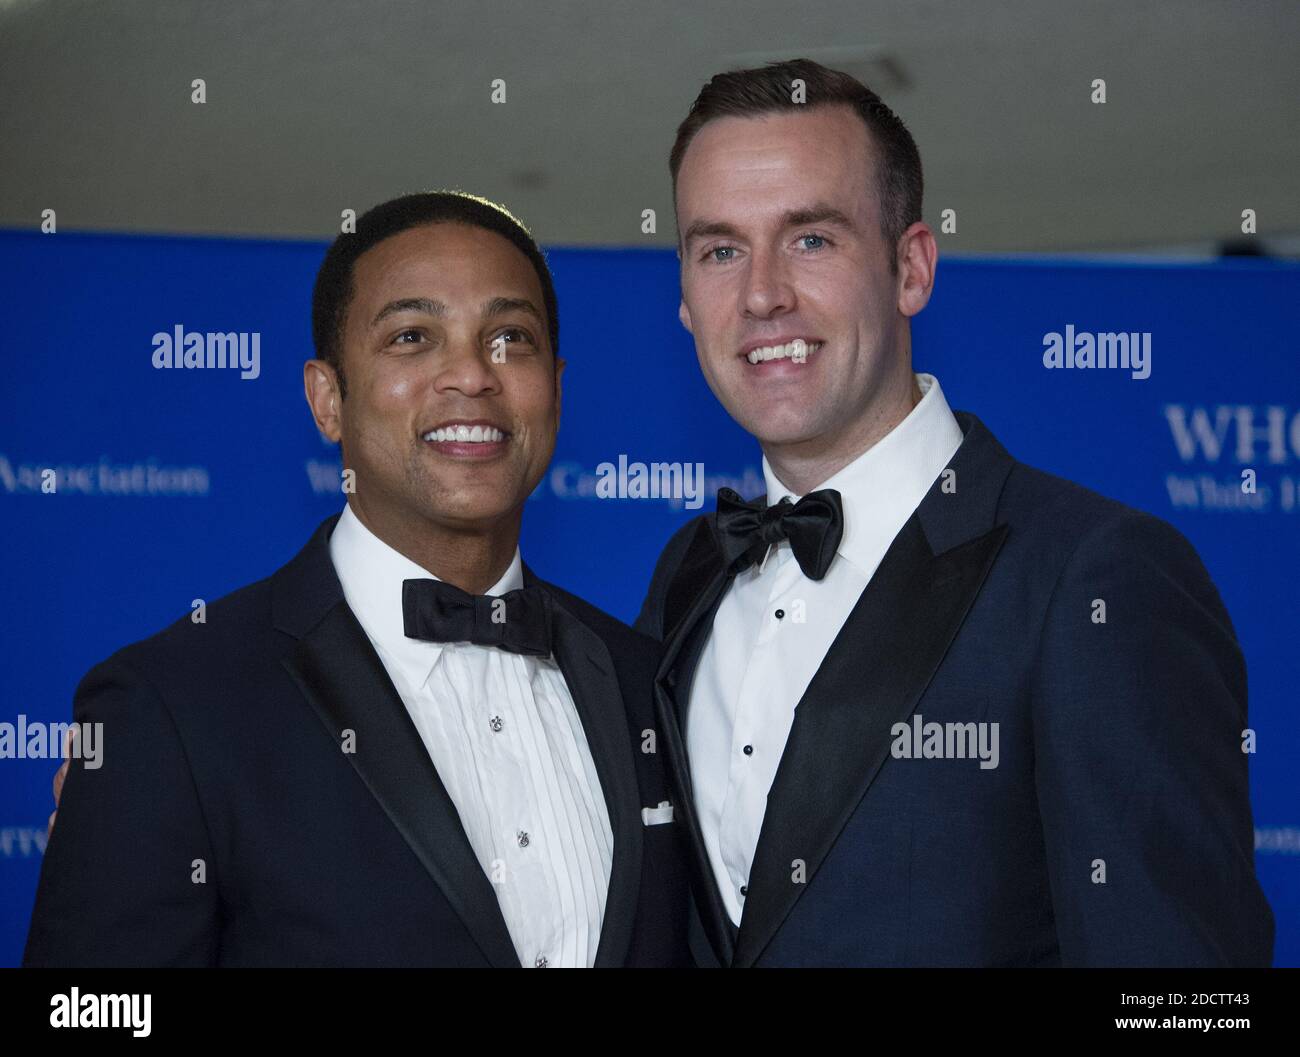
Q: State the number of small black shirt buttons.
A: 3